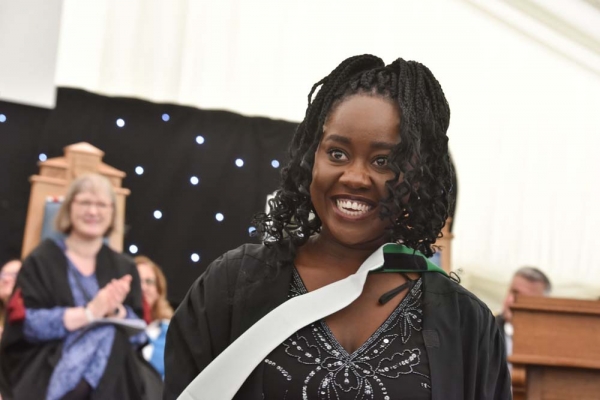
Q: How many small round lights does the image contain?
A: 14